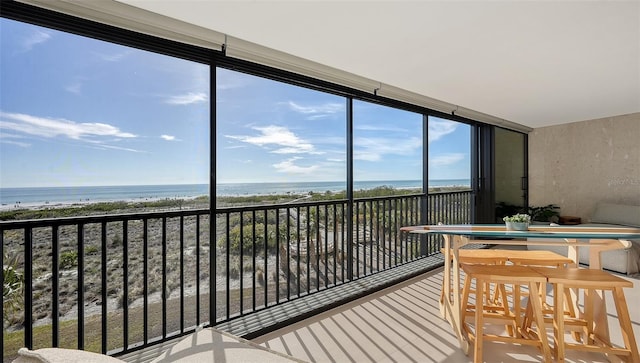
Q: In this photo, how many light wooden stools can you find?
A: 4